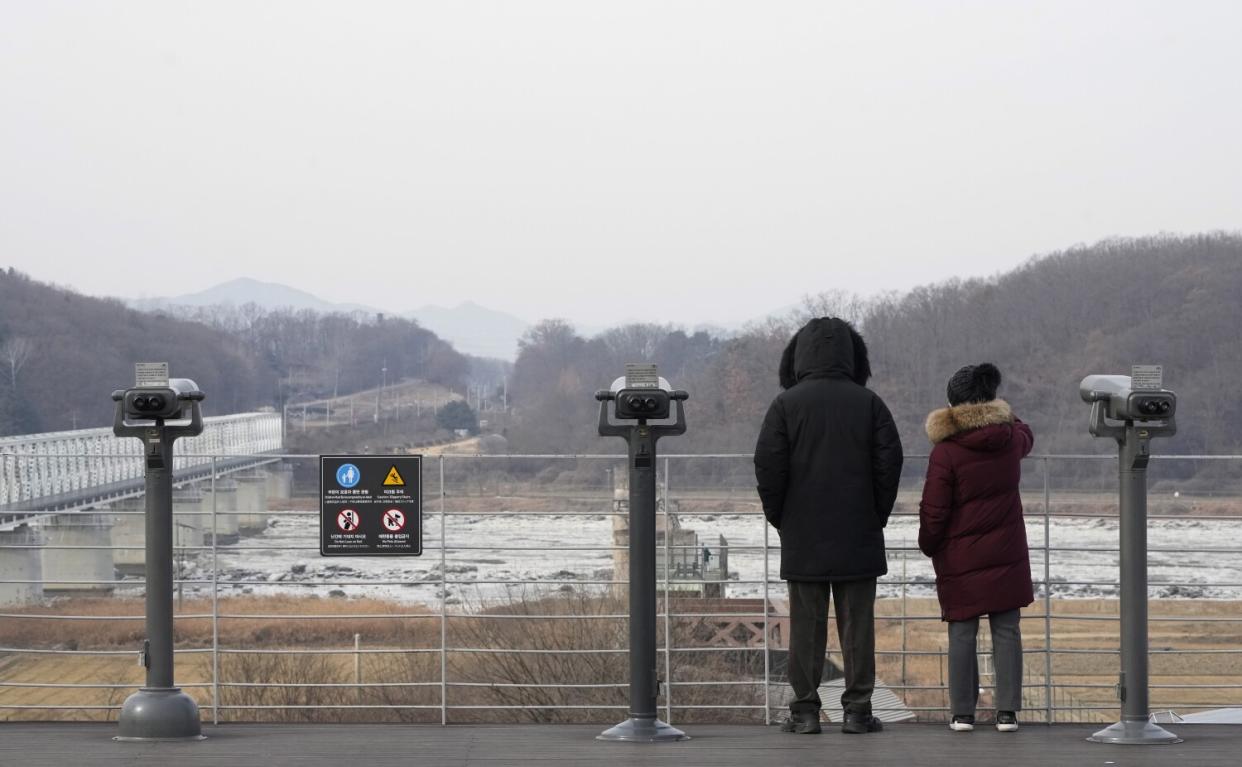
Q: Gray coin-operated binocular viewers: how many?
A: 3